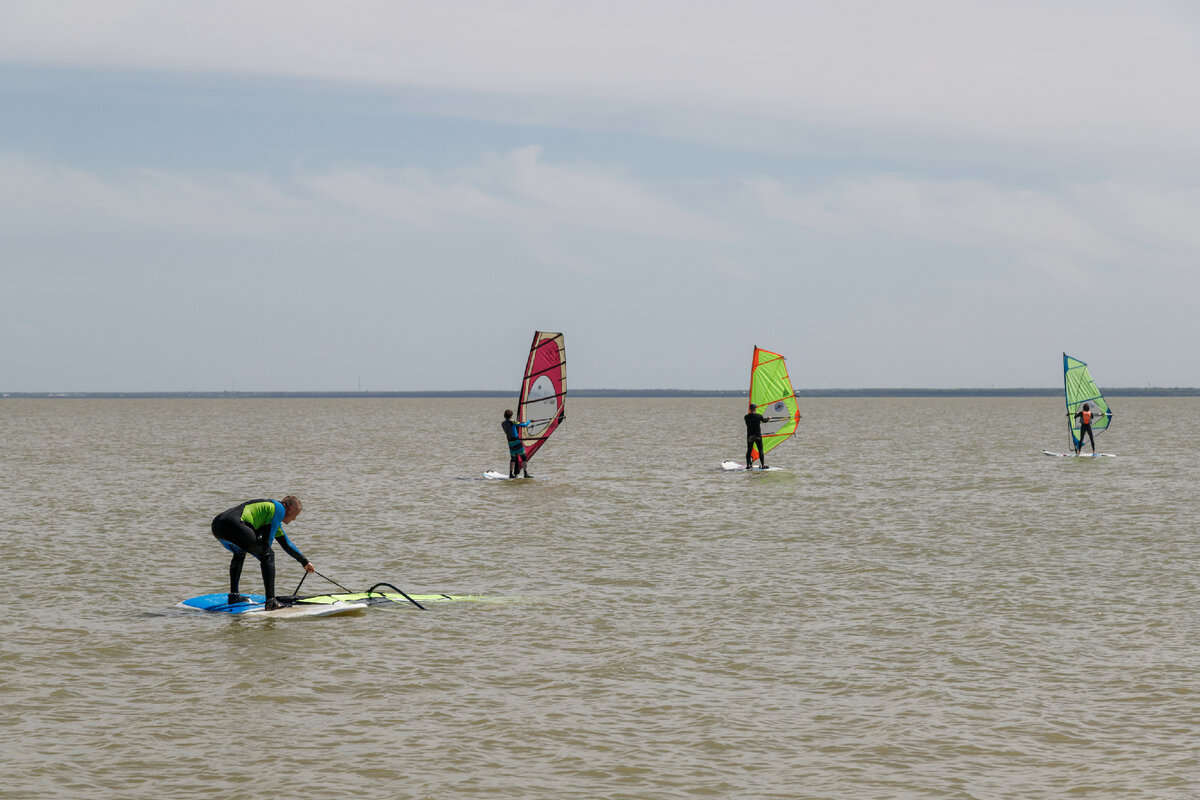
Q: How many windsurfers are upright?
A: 3